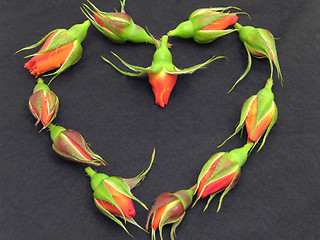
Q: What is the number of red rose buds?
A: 11